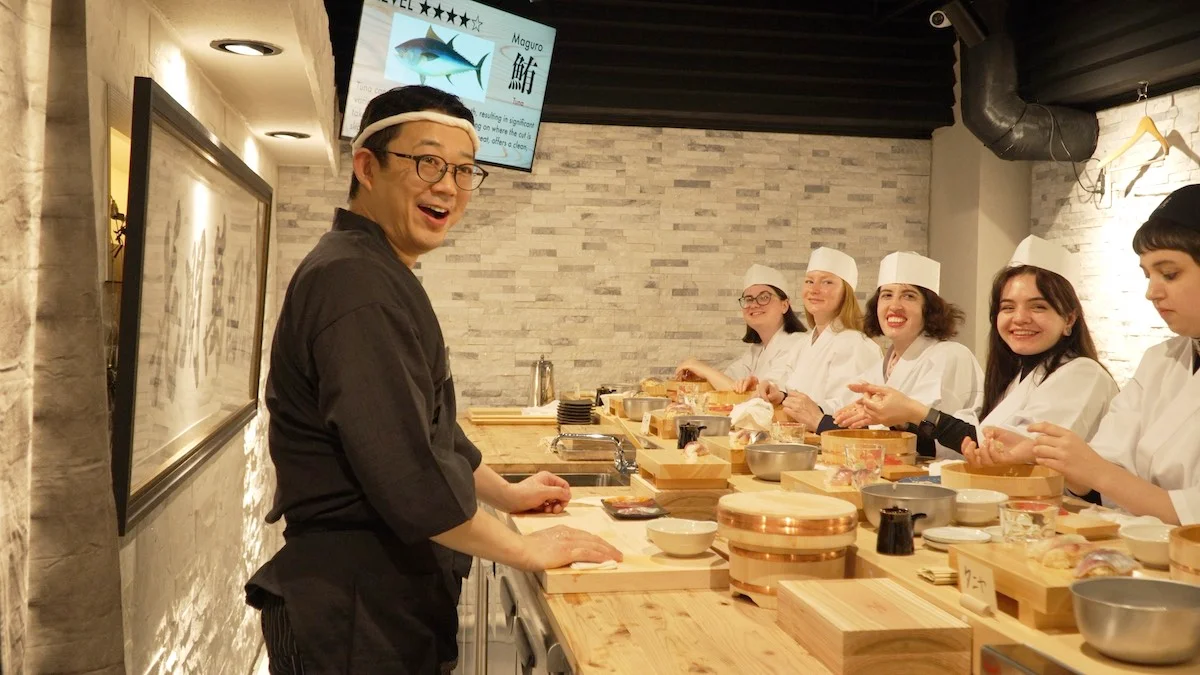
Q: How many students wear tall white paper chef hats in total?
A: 4